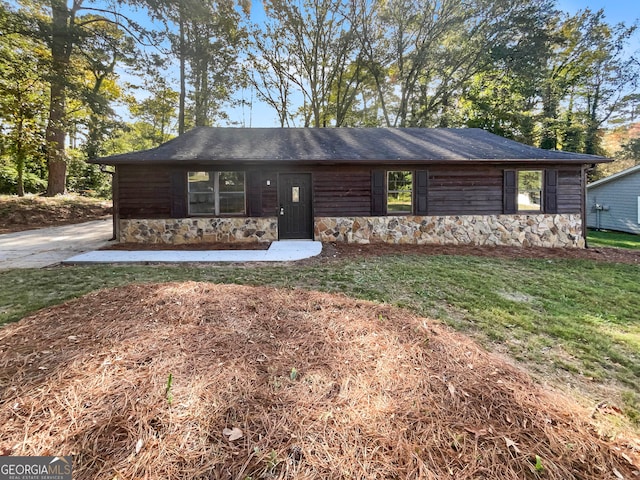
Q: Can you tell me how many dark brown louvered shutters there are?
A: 6